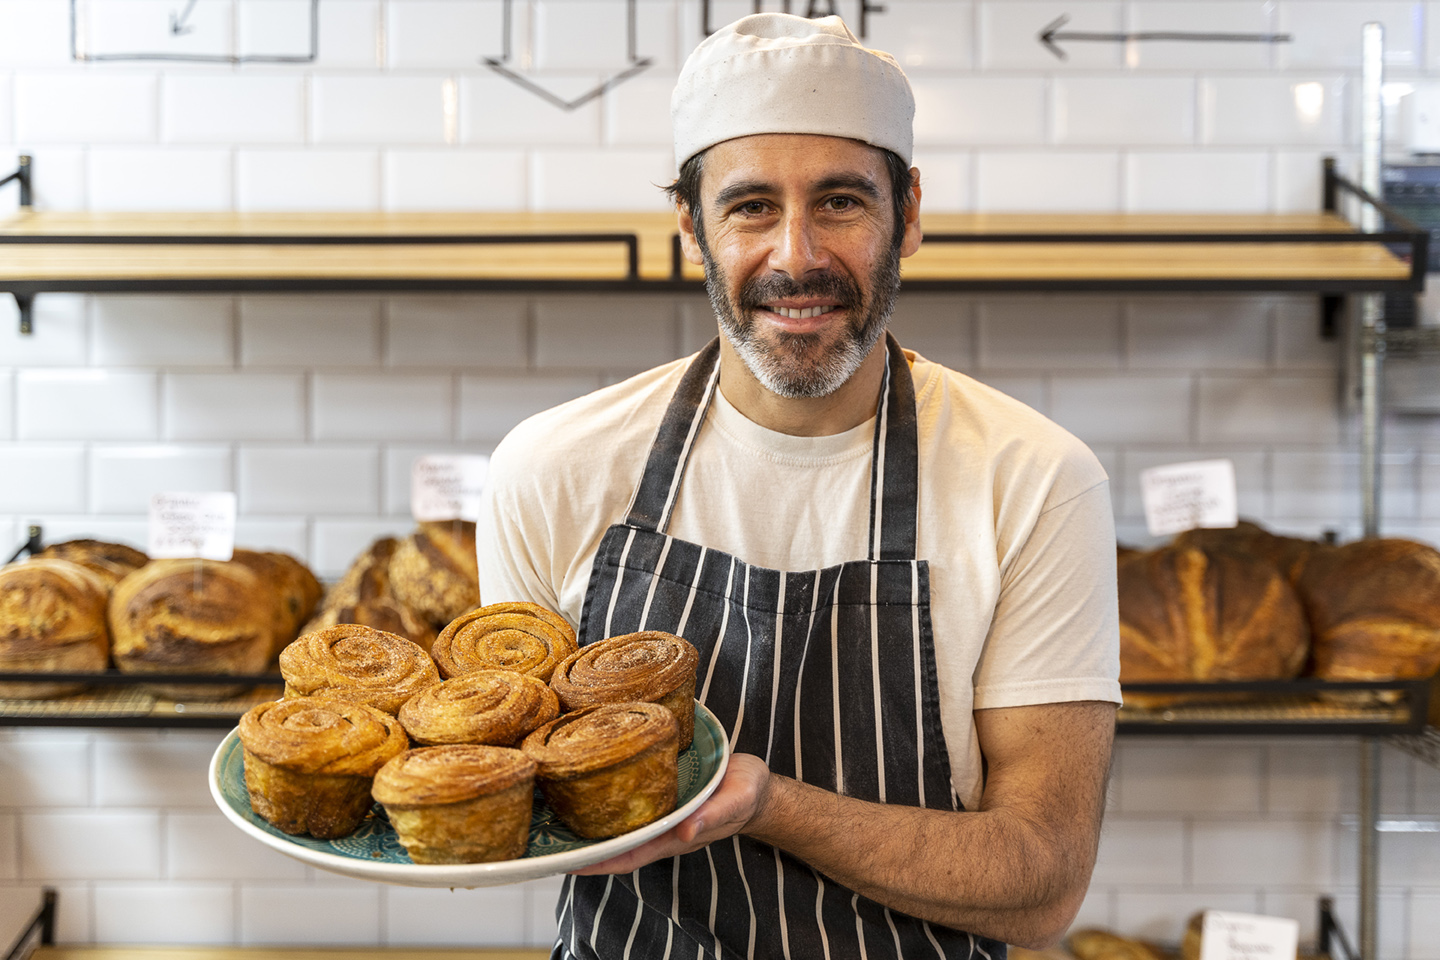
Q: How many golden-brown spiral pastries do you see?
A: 7